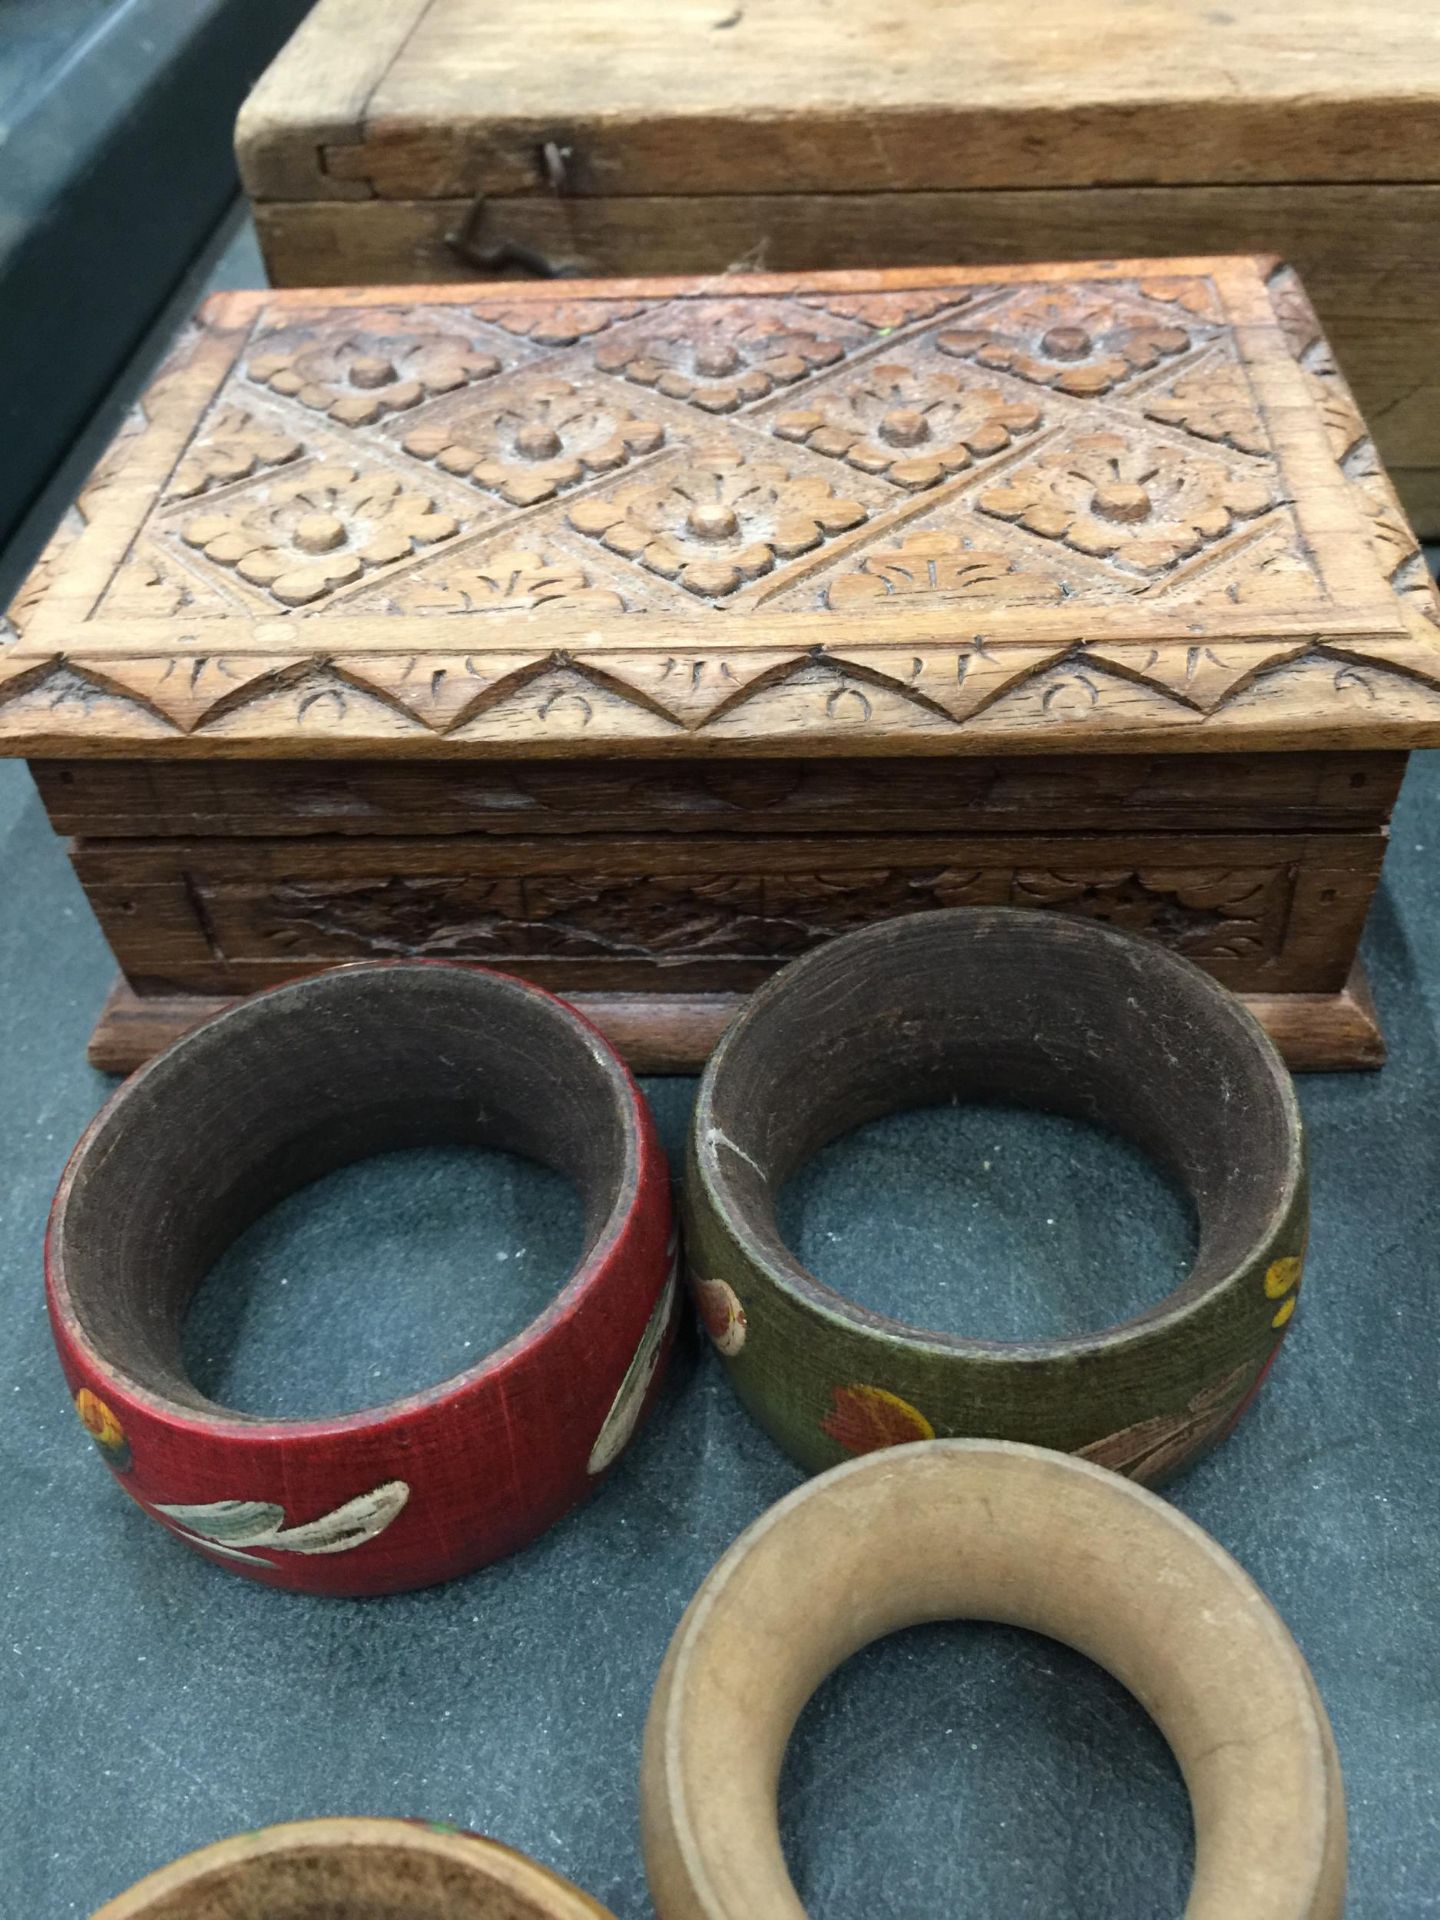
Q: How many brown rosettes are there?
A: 8